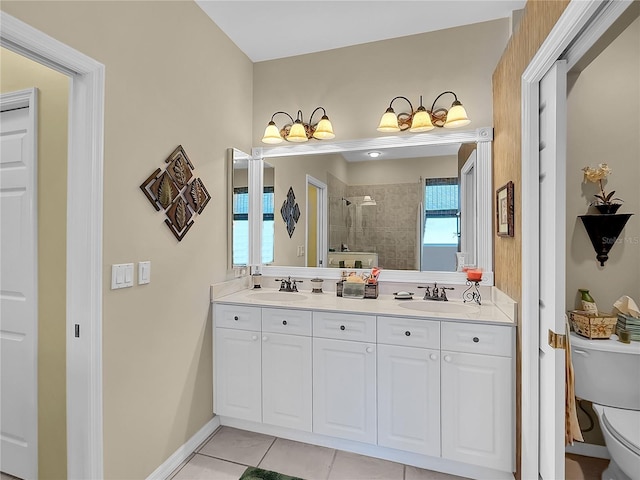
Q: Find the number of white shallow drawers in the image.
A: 5